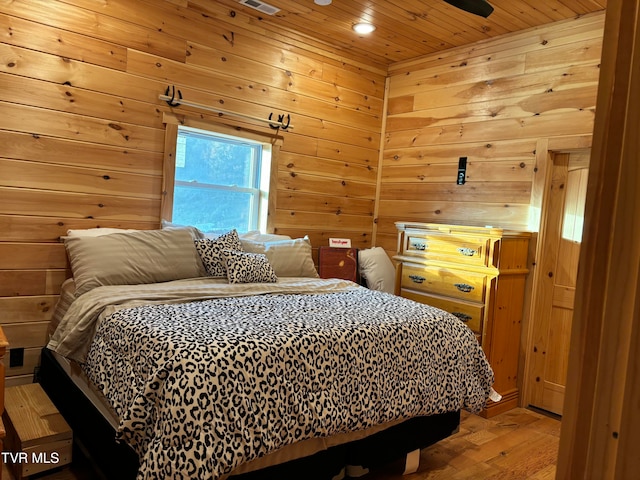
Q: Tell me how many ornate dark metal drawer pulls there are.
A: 5